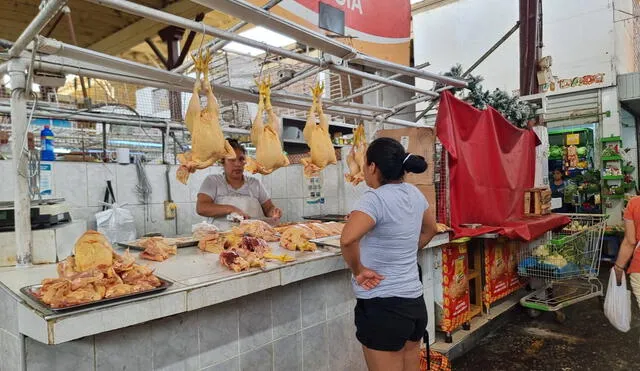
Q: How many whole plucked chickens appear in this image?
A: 4